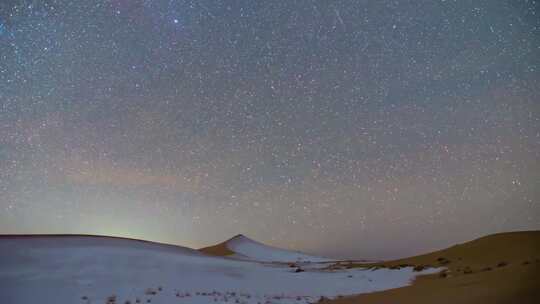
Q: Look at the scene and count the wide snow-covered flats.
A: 1